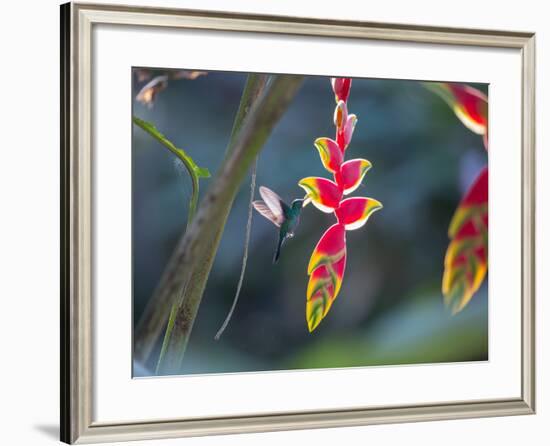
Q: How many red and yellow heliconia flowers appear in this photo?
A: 2